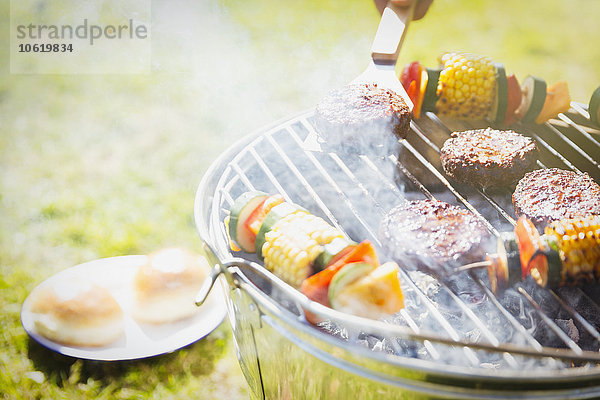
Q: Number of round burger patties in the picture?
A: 4